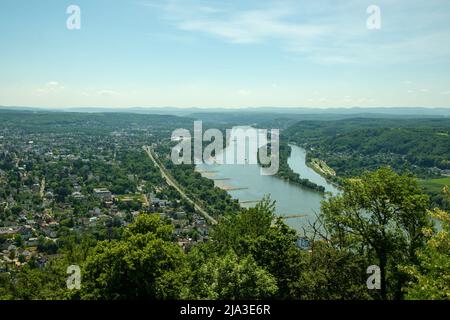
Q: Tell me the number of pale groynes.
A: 5